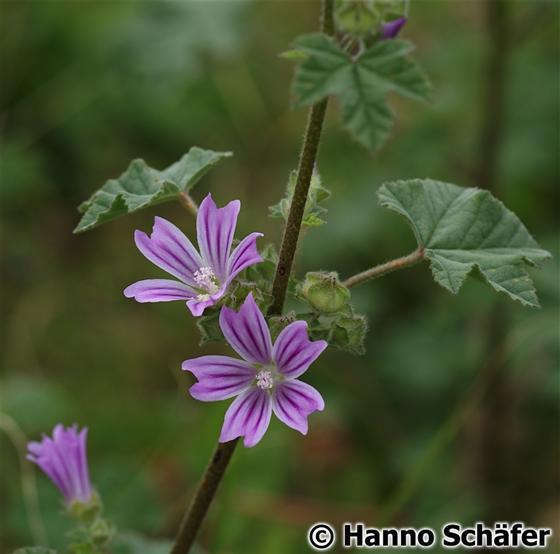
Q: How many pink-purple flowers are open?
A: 2